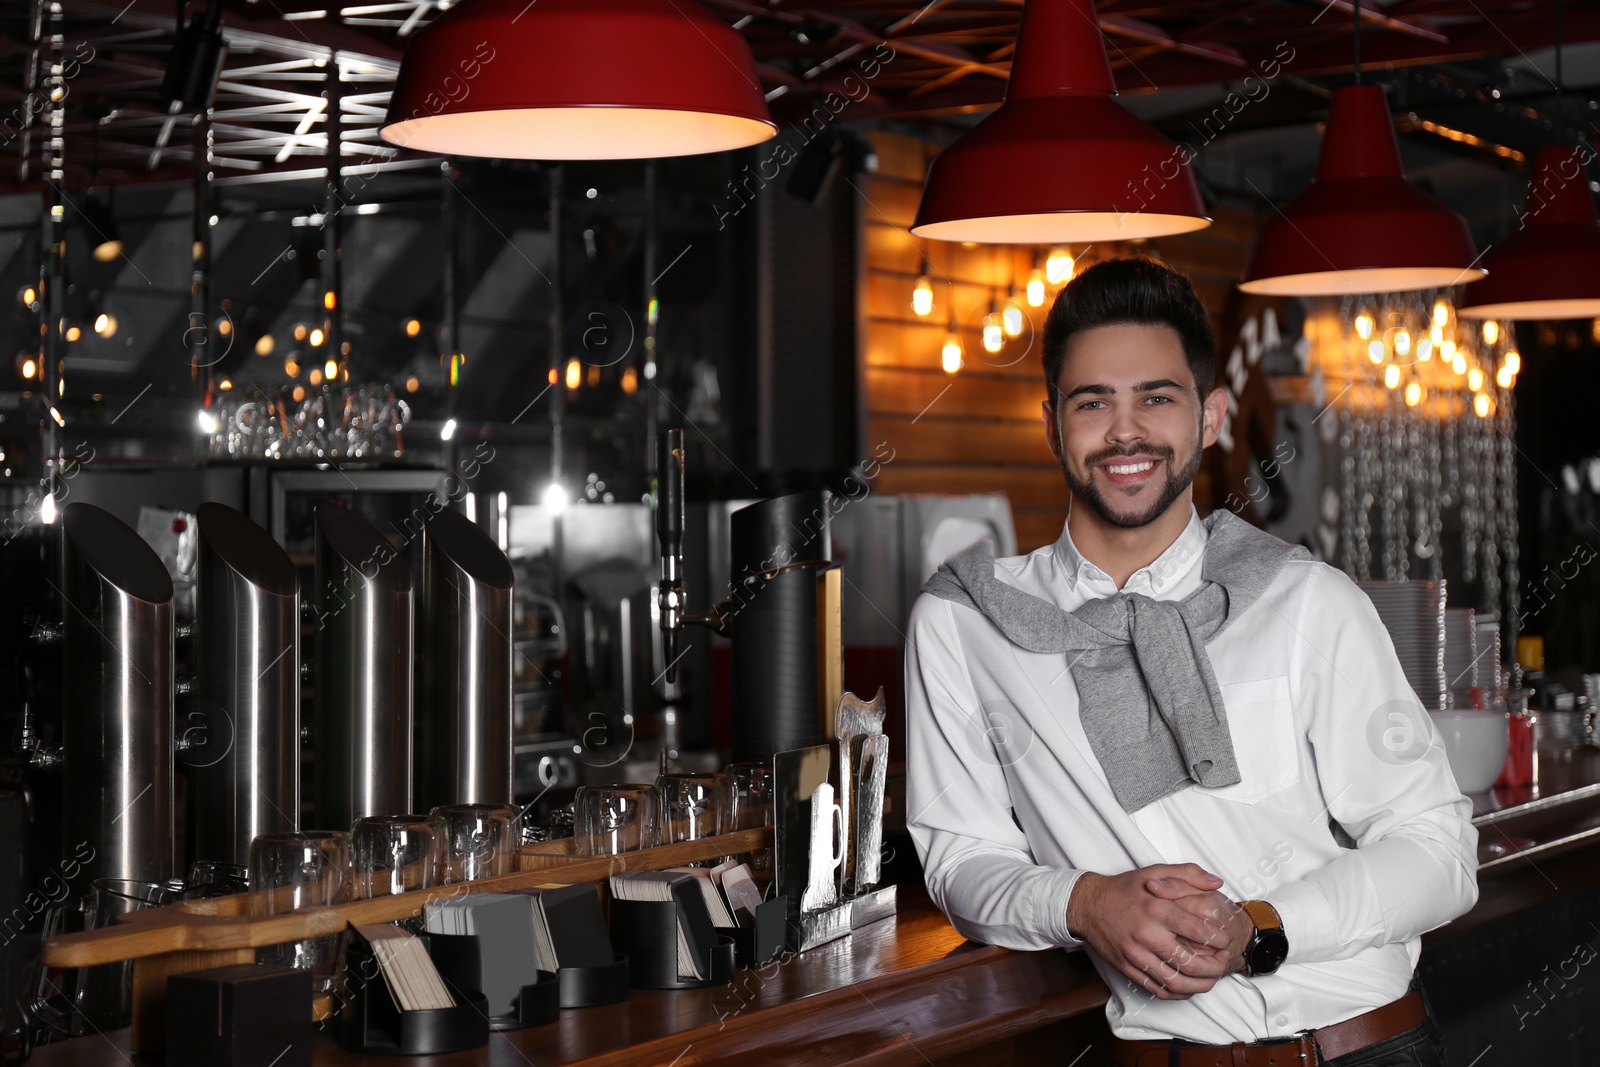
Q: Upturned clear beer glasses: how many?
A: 6